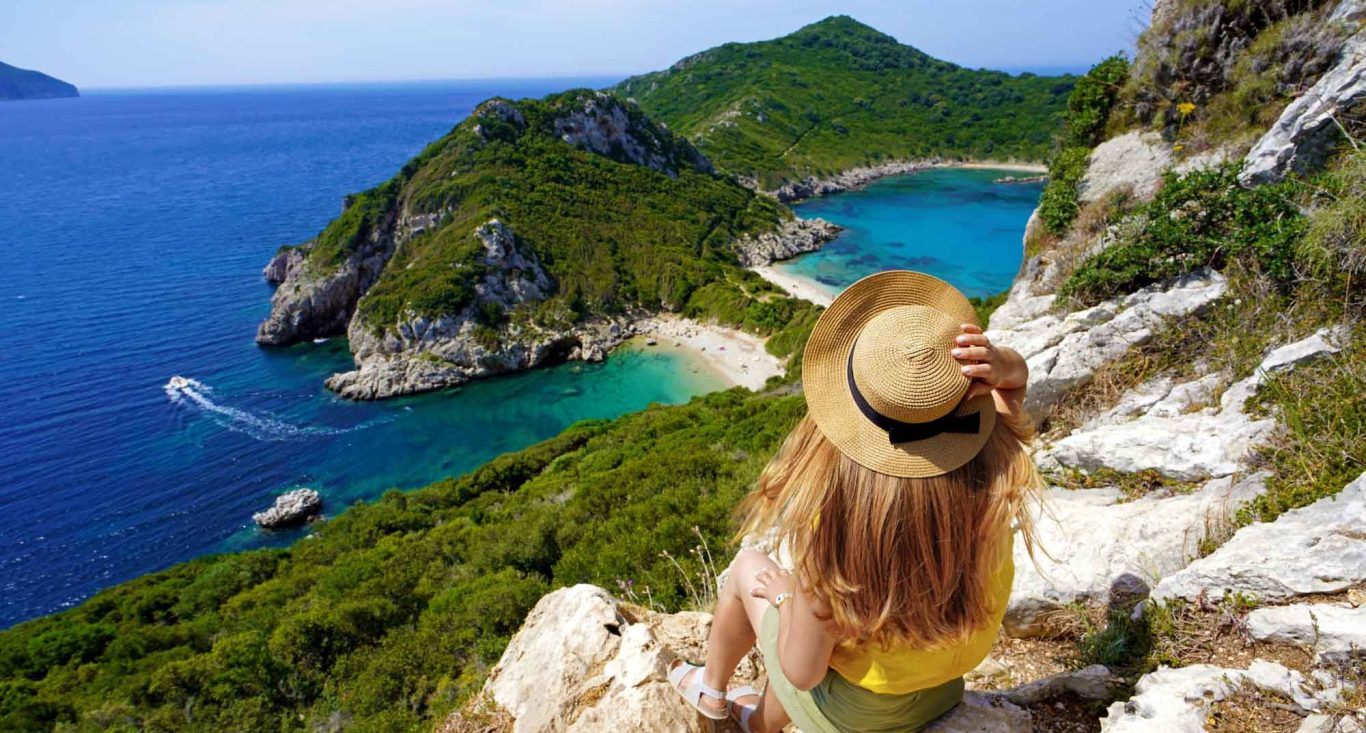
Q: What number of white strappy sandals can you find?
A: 2